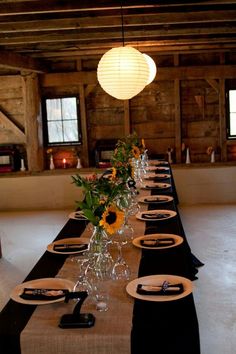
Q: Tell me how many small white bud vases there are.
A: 6